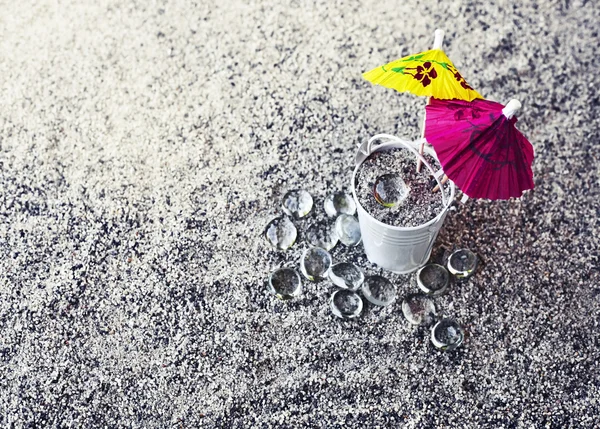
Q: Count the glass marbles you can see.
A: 15